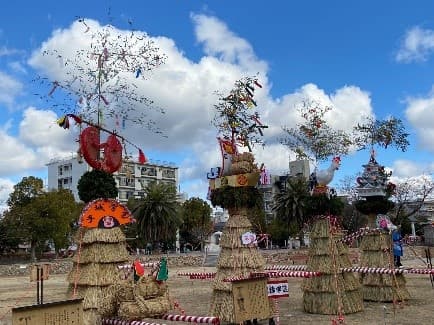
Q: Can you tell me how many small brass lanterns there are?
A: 0